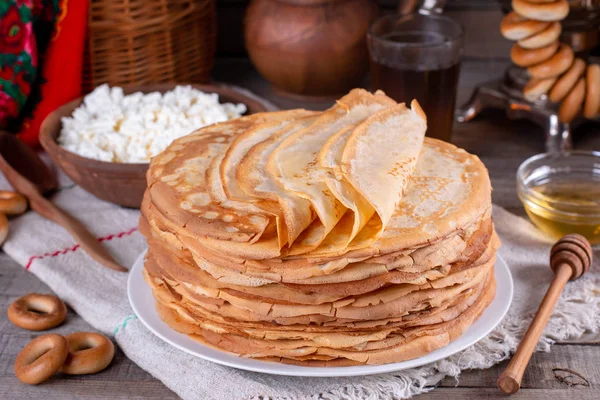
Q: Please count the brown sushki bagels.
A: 14